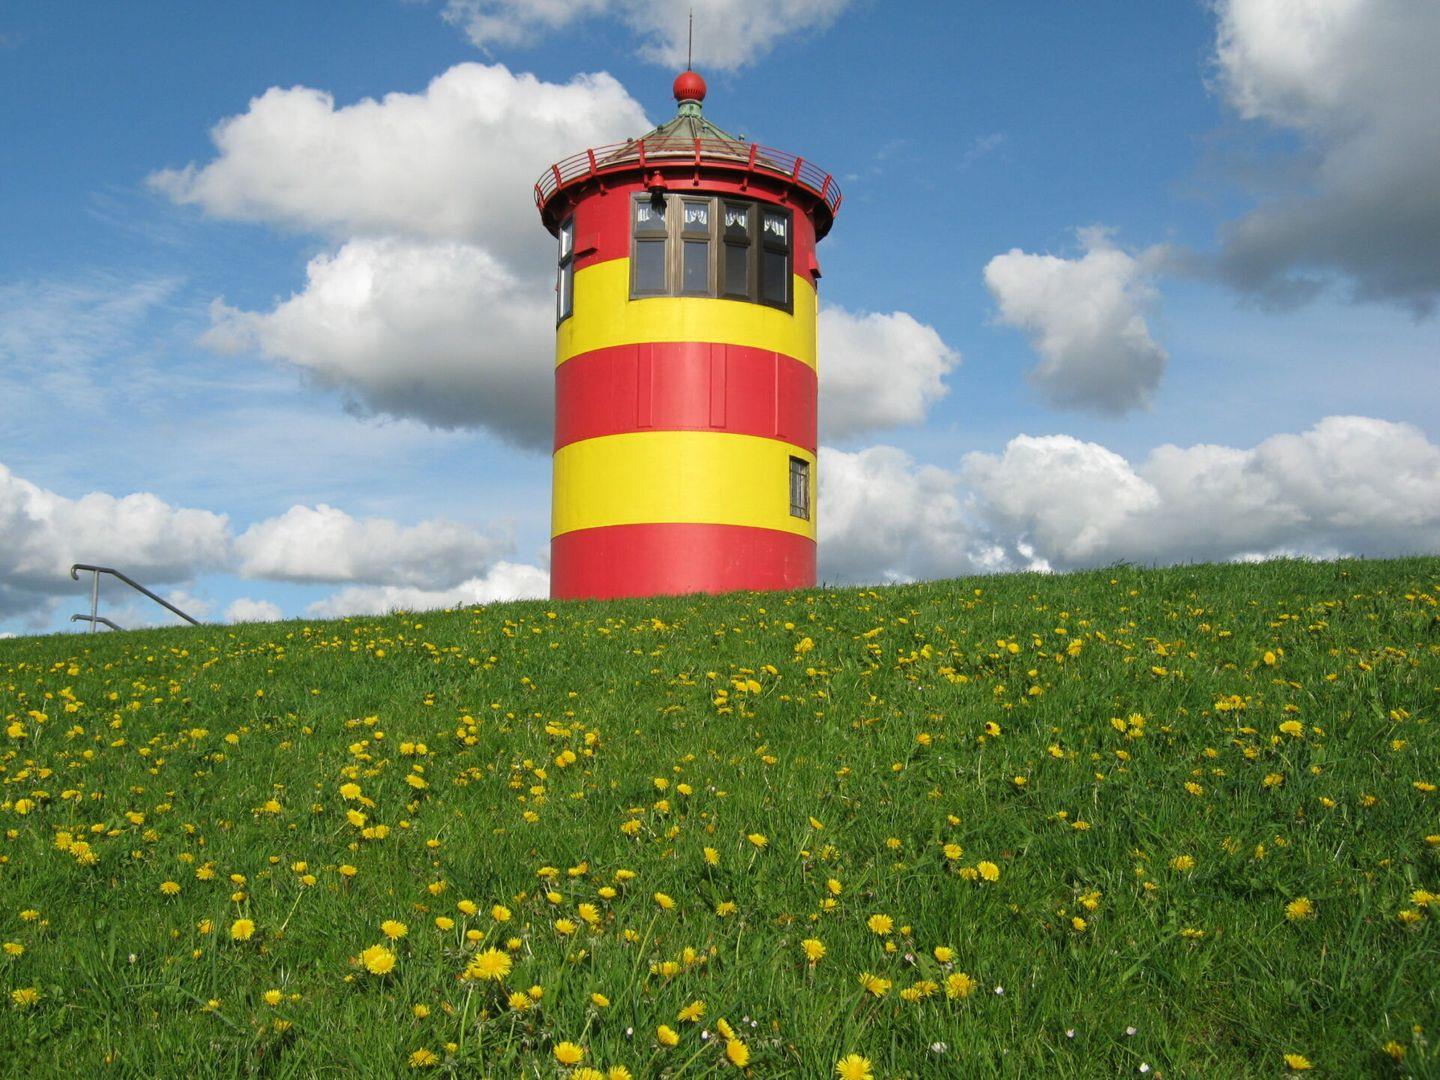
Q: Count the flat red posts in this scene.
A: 9